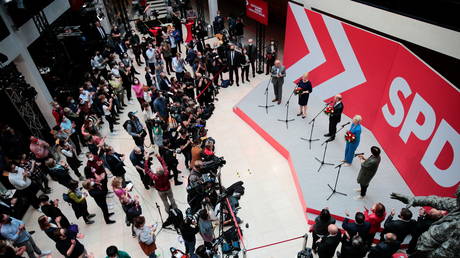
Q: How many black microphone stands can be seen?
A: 5